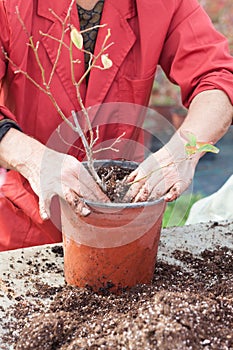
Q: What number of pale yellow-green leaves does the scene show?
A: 2